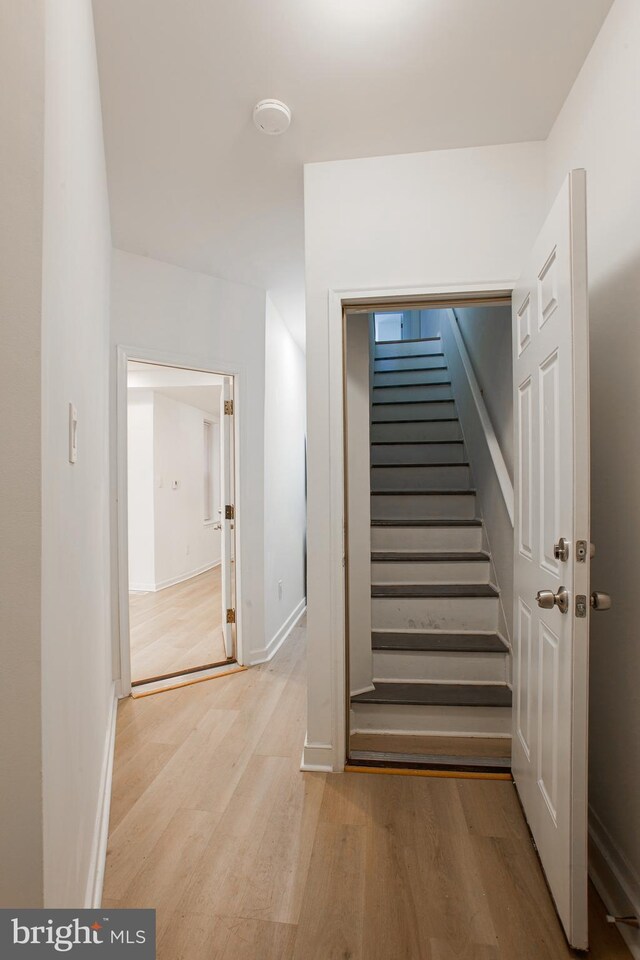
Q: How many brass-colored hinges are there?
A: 3